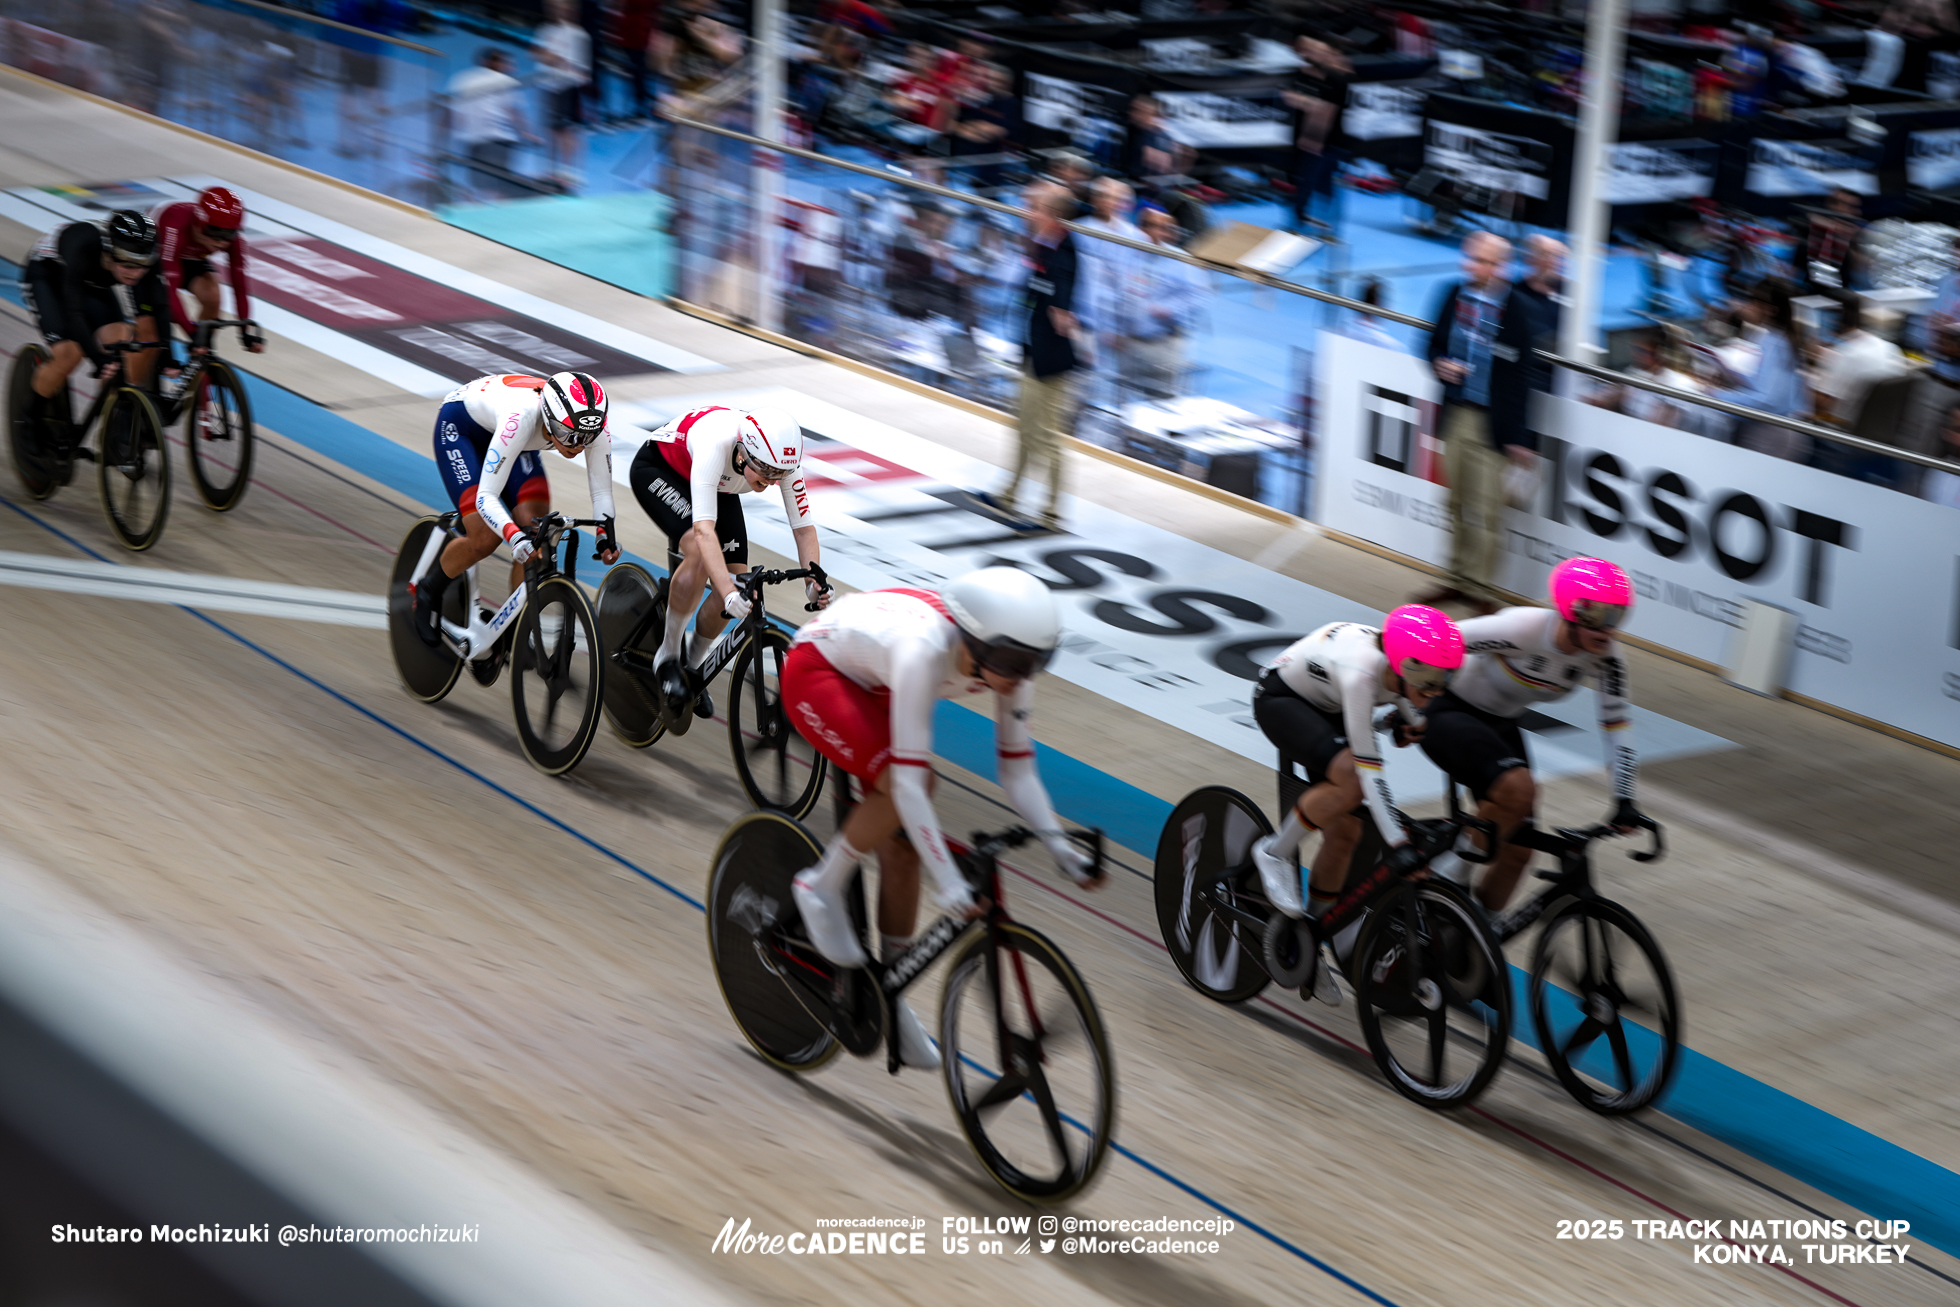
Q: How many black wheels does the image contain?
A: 13